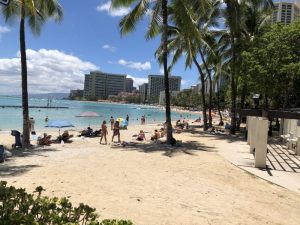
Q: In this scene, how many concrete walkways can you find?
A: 1